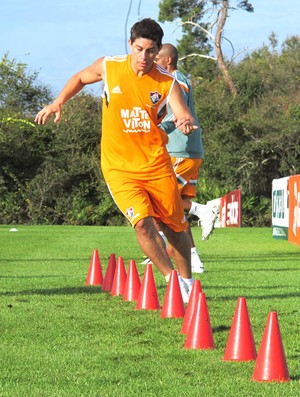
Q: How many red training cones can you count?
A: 10